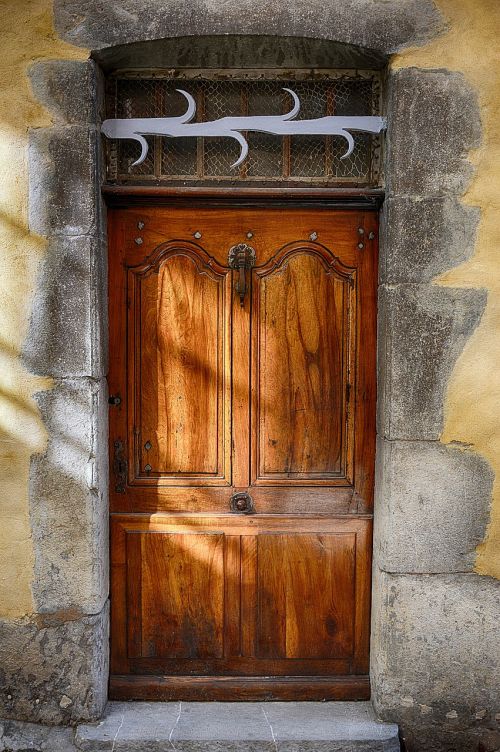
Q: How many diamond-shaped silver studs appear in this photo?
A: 10